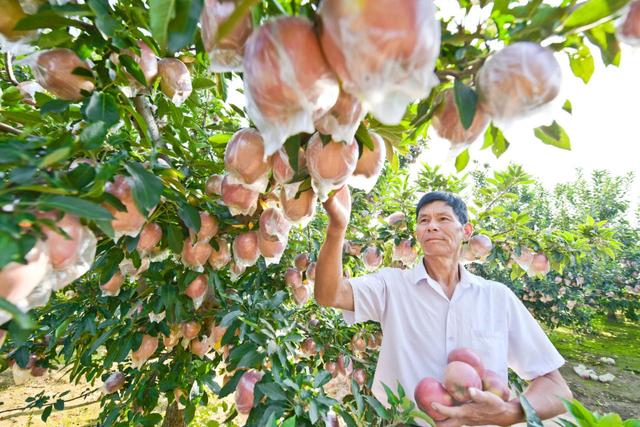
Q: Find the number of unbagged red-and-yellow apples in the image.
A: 4